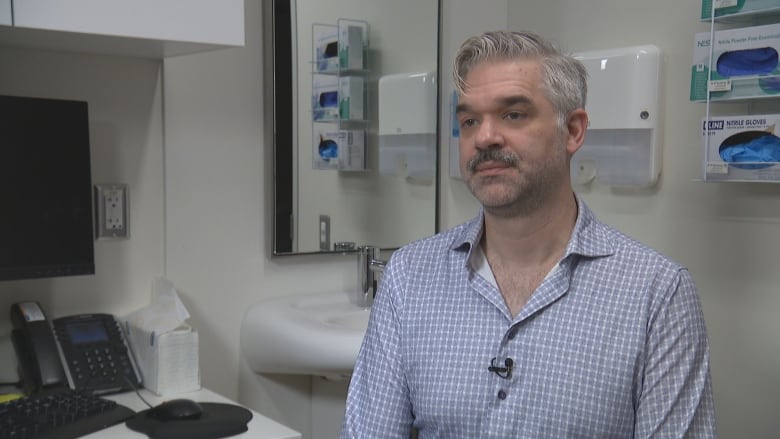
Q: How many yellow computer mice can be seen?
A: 0